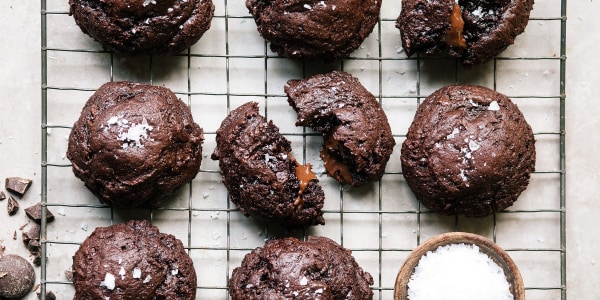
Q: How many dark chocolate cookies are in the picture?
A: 8